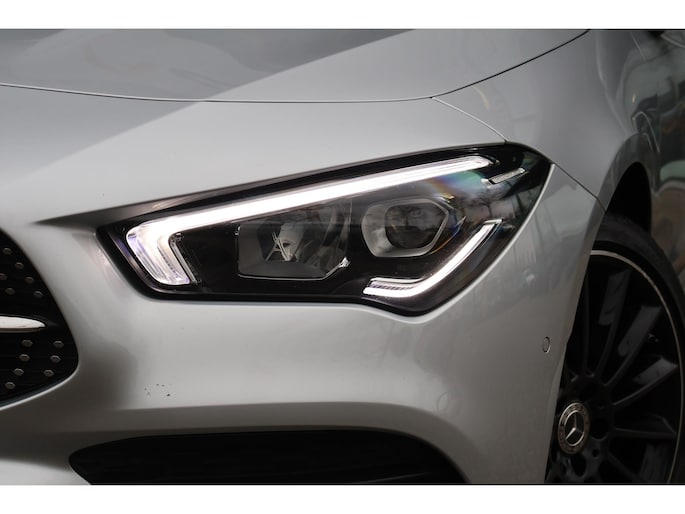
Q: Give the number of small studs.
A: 13